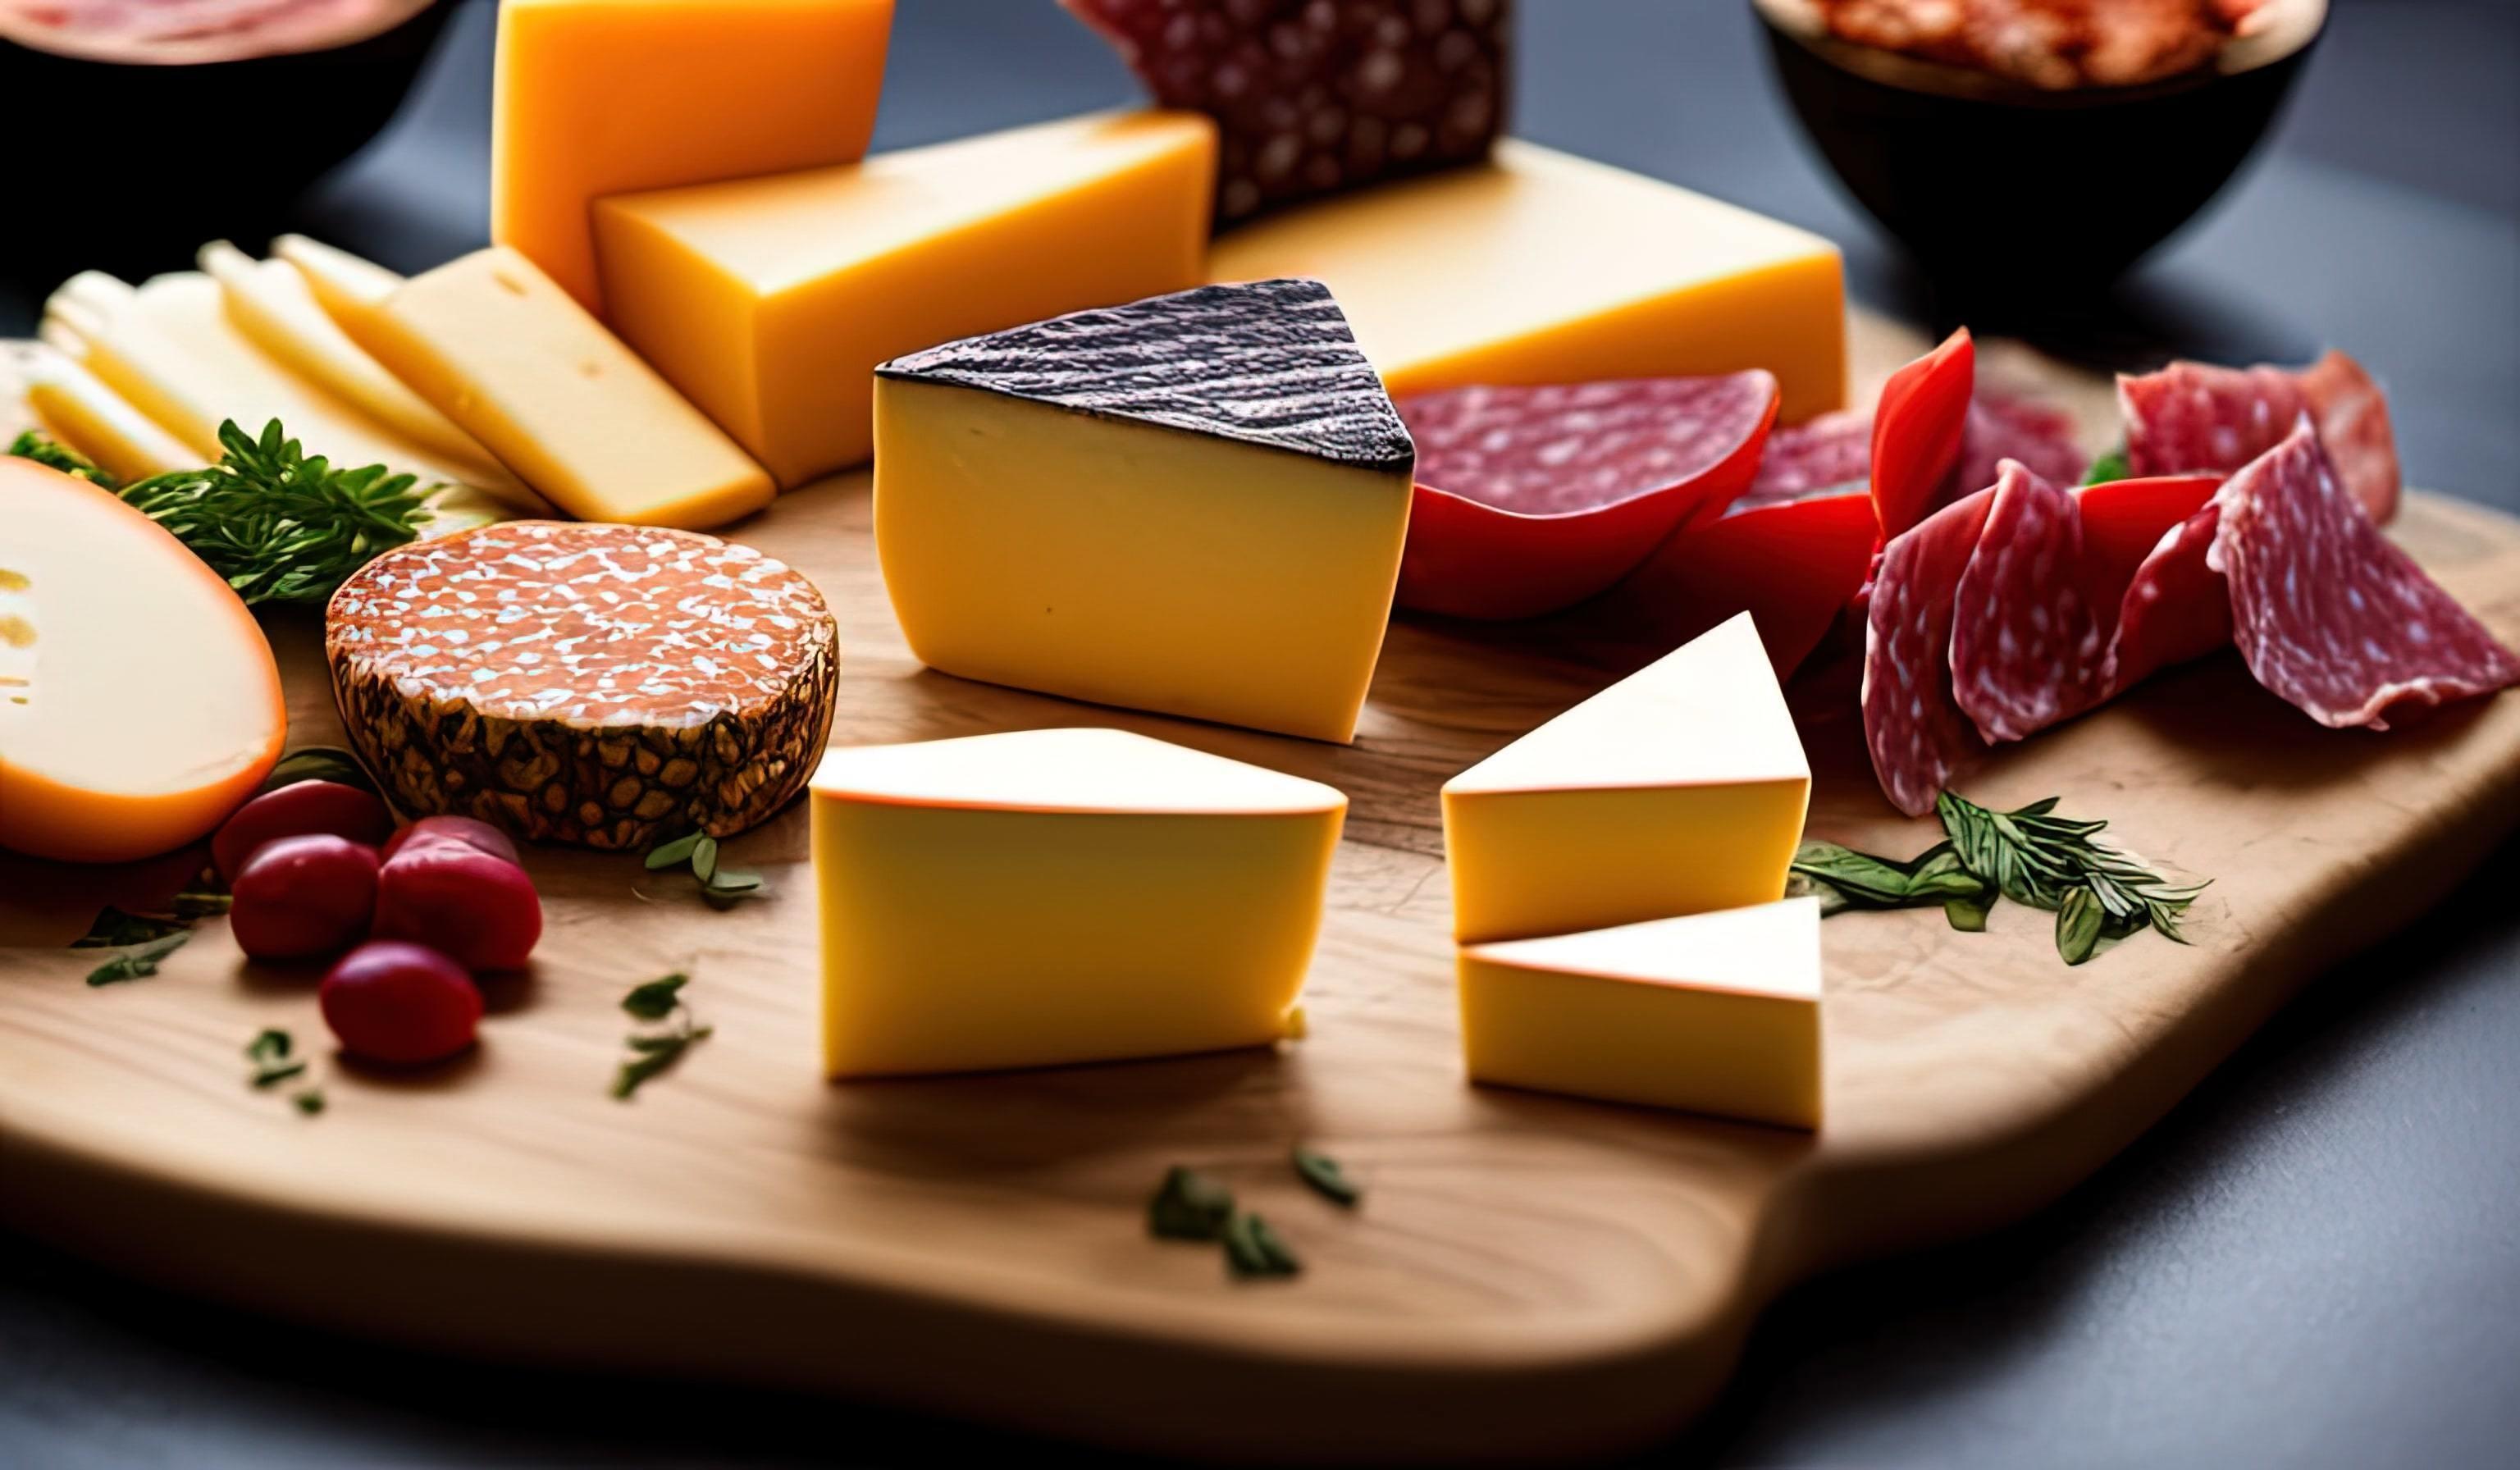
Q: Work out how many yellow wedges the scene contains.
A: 4